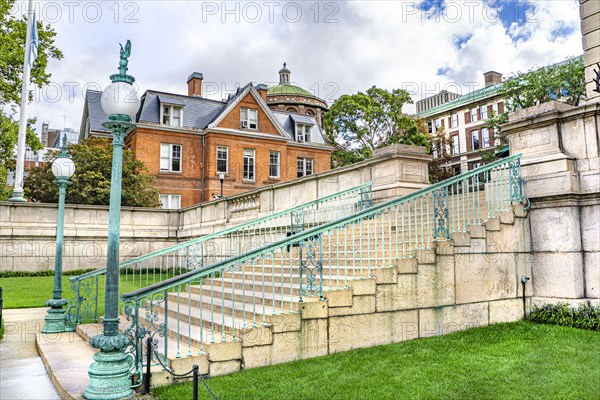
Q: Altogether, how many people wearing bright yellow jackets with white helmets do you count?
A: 0